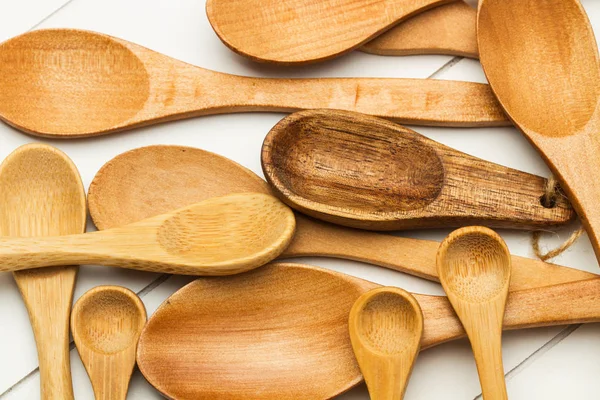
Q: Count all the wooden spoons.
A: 12